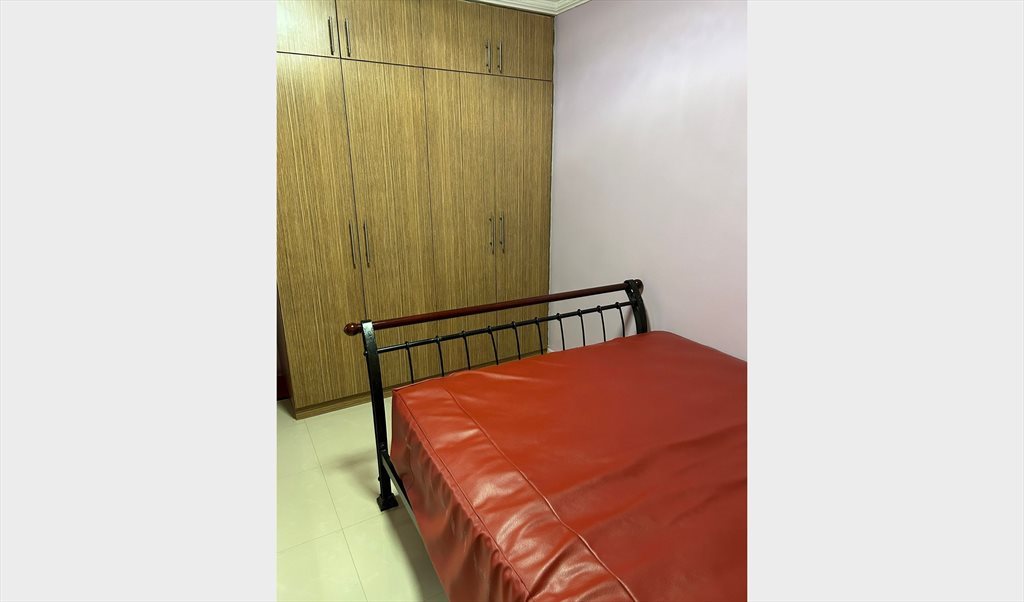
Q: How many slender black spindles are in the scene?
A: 10